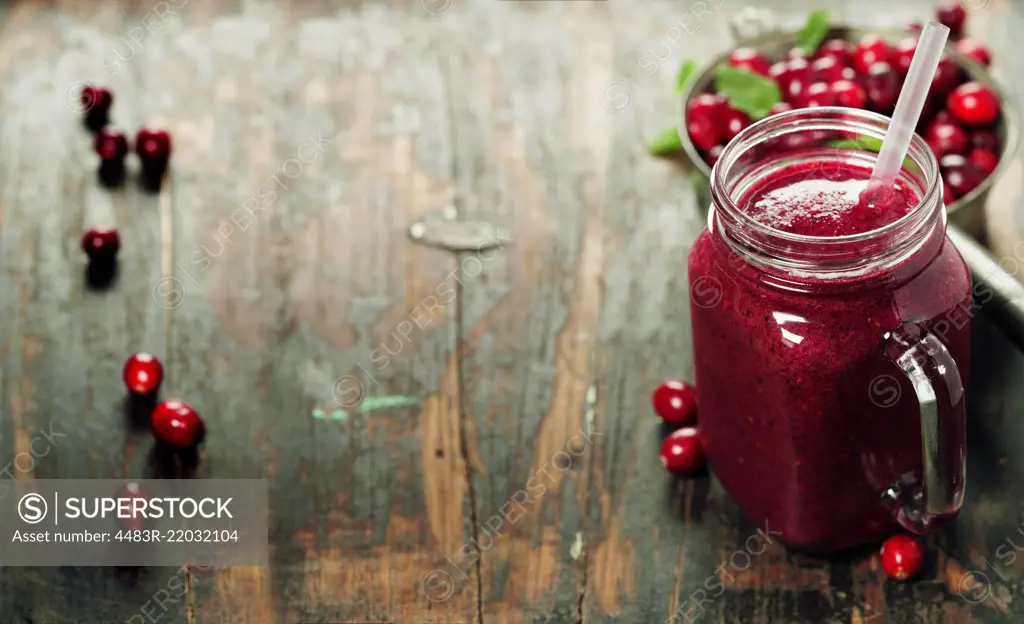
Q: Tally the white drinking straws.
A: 1